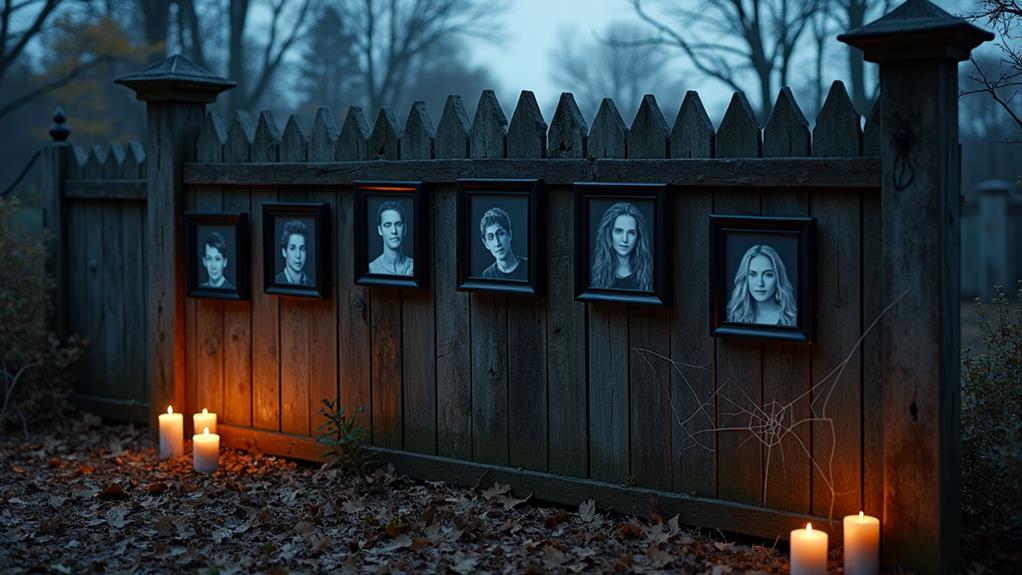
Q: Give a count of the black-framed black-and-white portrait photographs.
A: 6